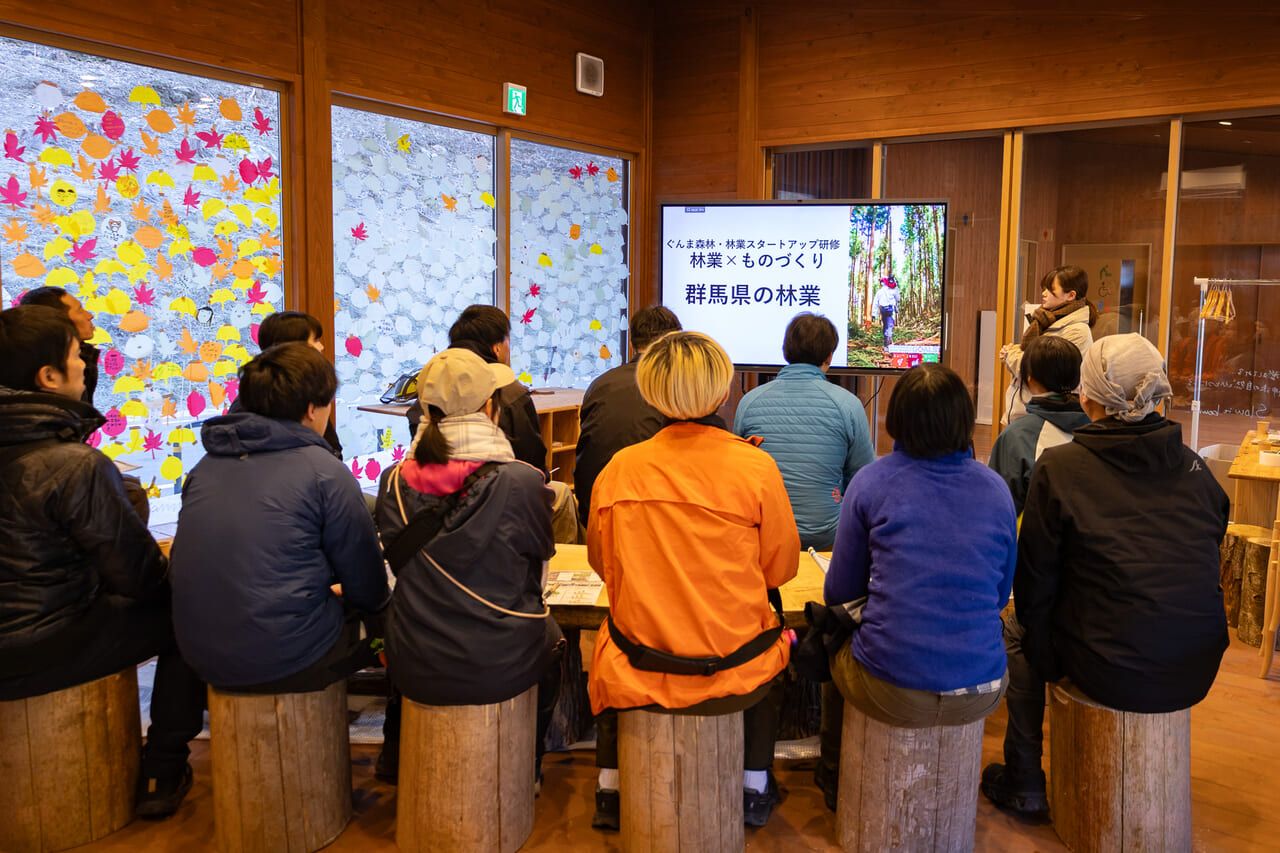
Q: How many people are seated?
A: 12